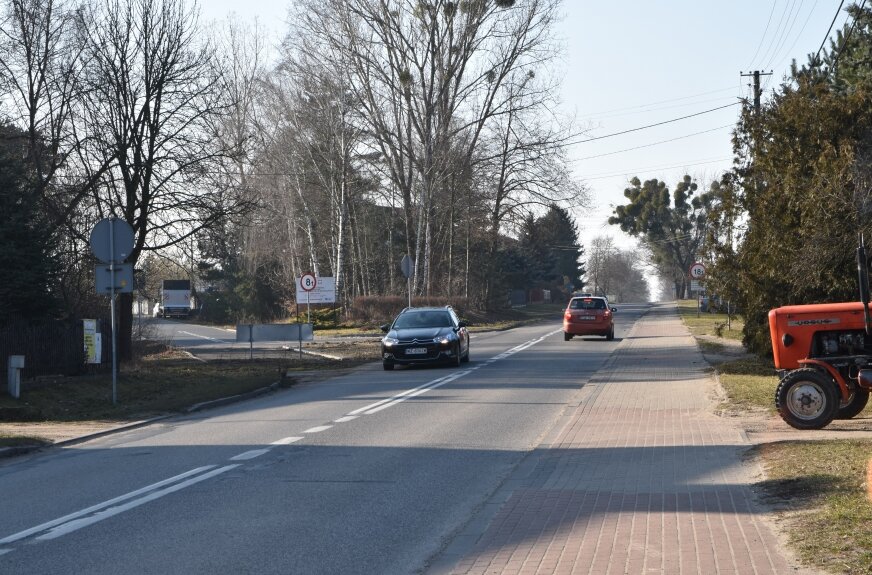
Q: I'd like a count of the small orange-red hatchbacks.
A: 1